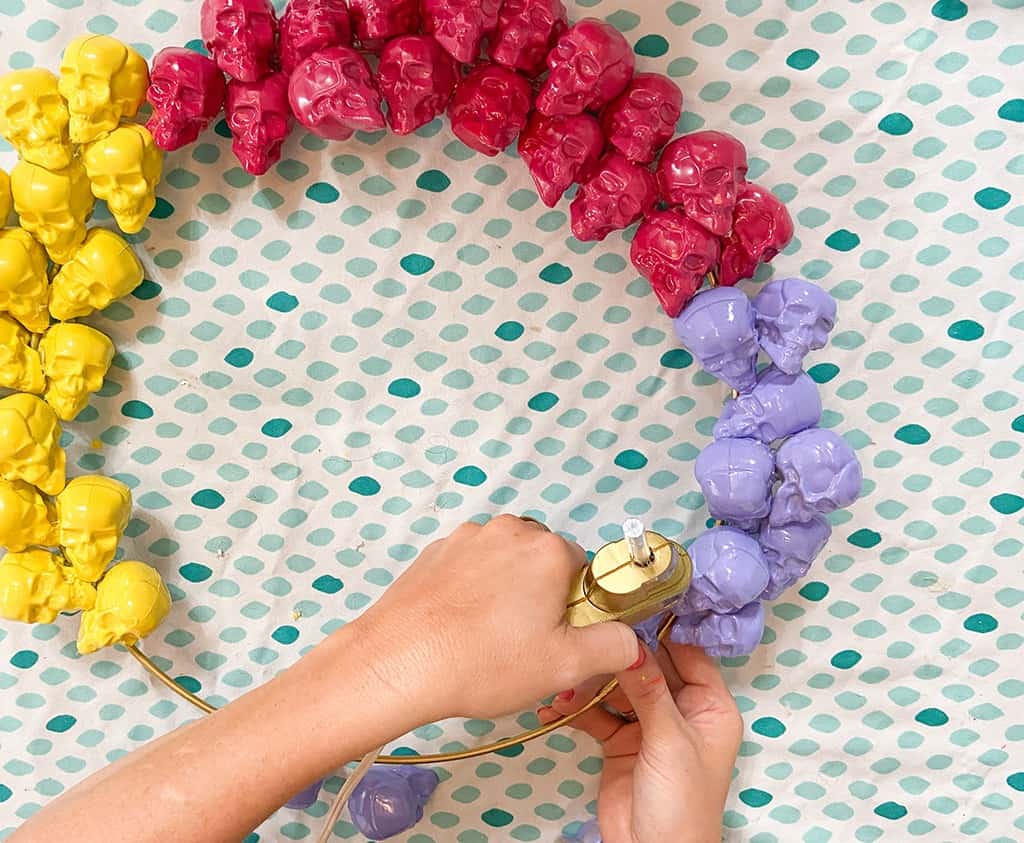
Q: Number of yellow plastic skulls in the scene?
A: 14